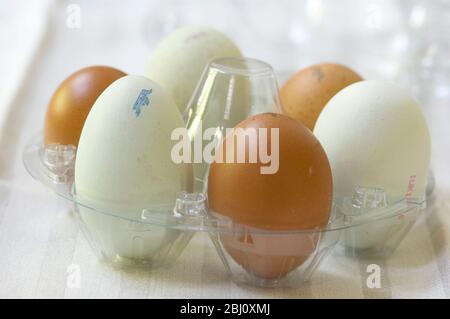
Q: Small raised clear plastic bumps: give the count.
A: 3